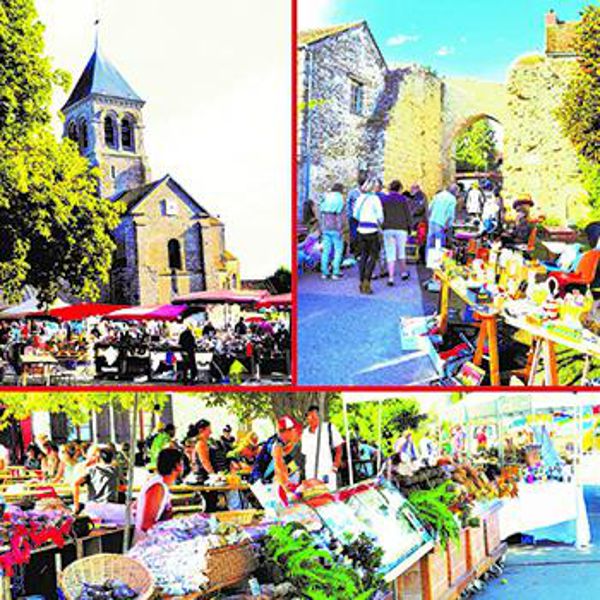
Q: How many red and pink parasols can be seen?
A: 4